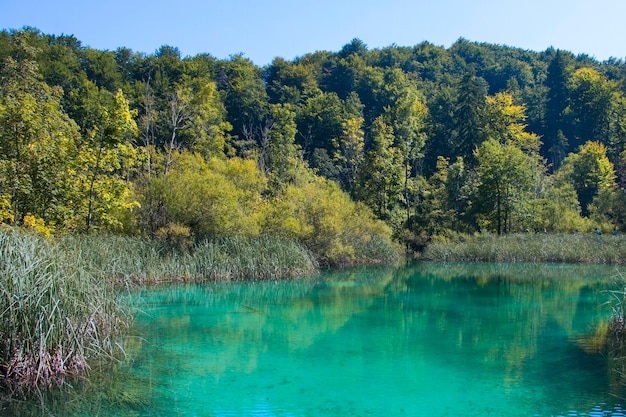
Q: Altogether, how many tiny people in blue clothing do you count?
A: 2